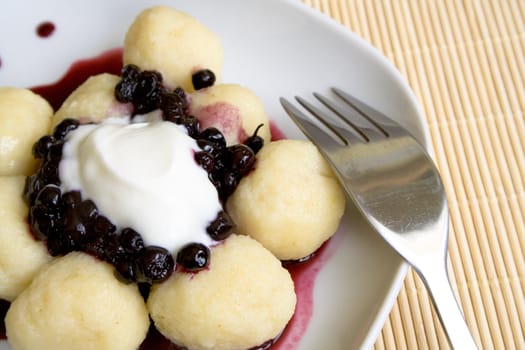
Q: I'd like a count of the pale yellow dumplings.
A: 8